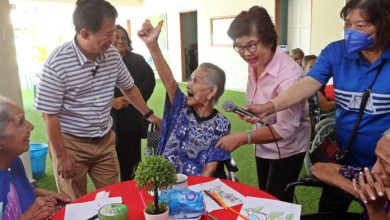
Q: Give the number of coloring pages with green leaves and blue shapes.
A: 1